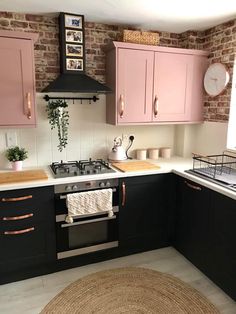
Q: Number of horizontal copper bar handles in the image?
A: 4